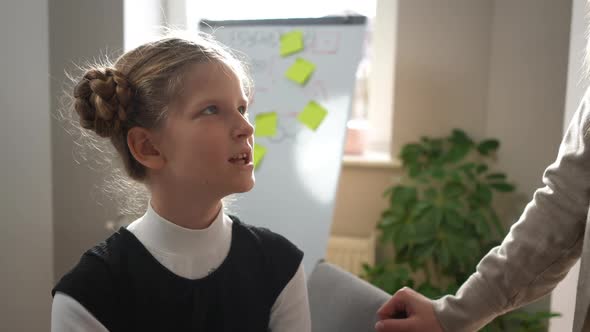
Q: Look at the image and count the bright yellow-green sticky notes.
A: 5